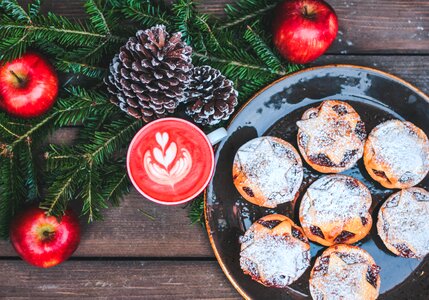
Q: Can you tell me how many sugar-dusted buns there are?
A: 7